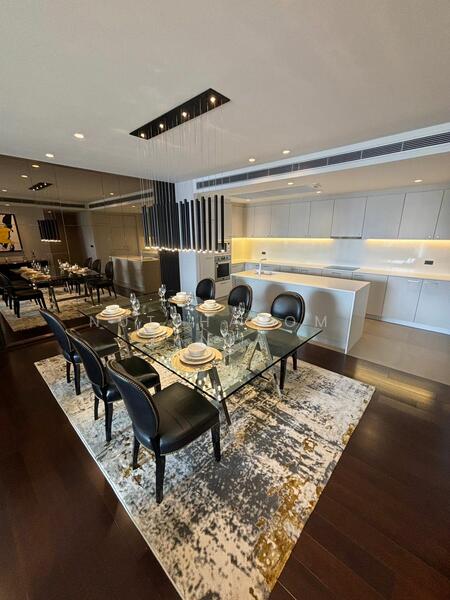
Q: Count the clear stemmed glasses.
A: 12